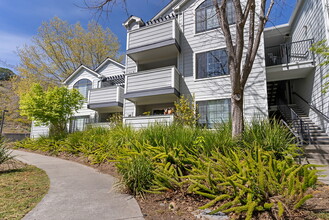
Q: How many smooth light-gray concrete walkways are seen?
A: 1